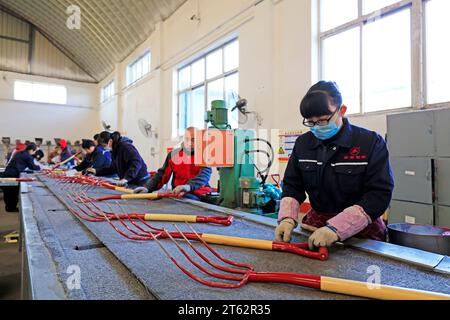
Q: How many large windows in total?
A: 2